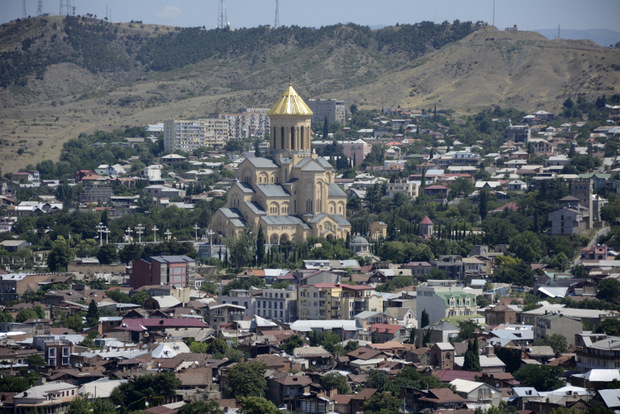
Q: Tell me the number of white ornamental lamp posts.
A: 8